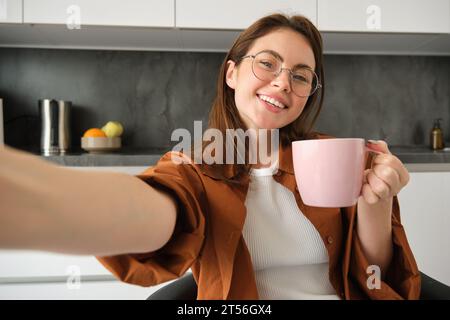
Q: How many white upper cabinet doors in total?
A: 4